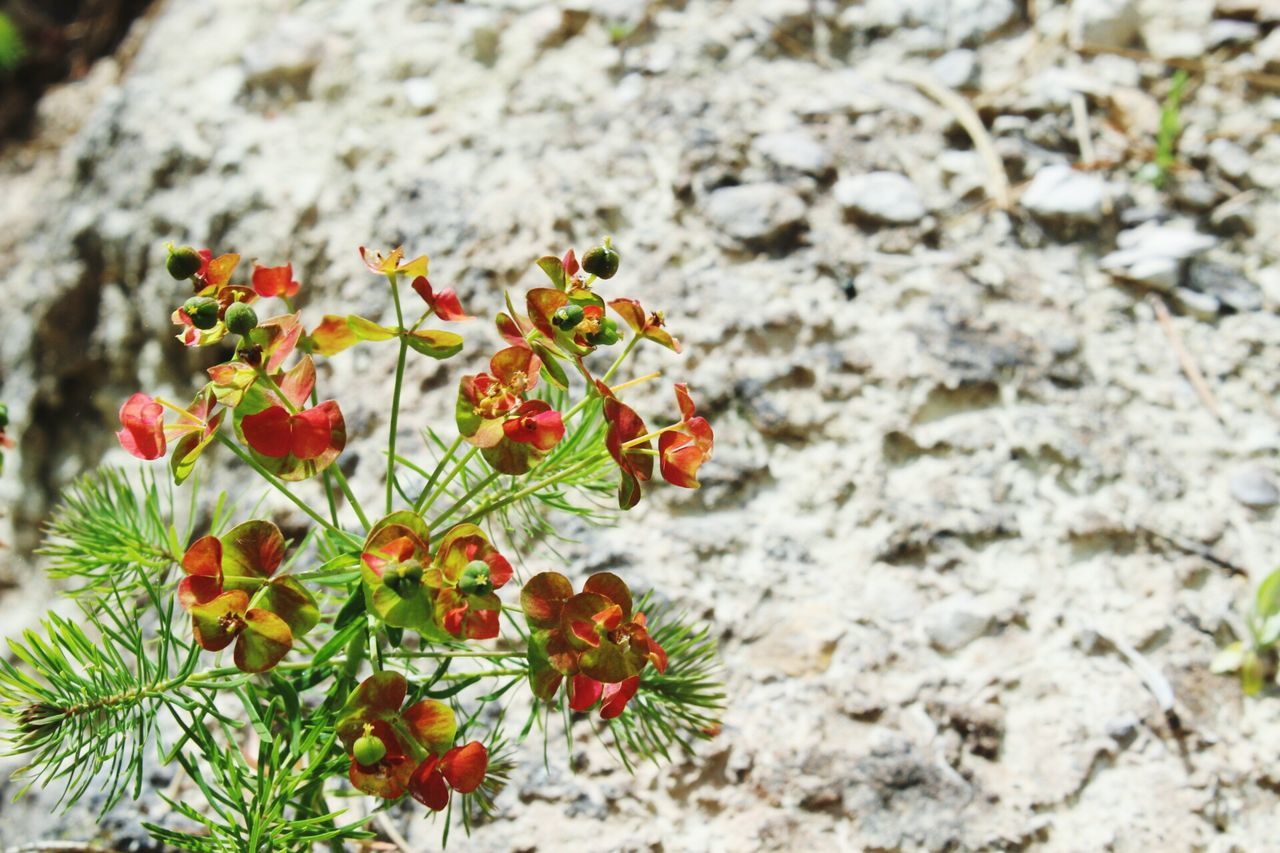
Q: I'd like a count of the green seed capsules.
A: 9